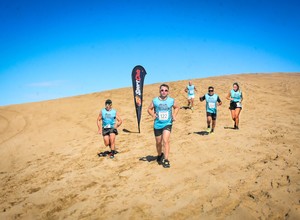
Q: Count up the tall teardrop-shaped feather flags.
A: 1